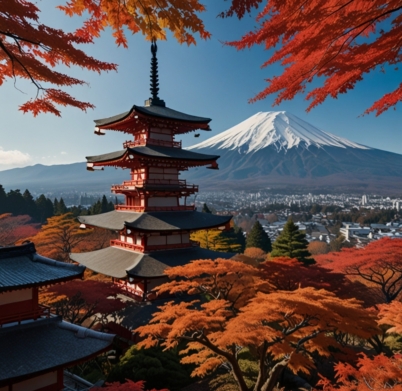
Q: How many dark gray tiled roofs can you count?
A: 6